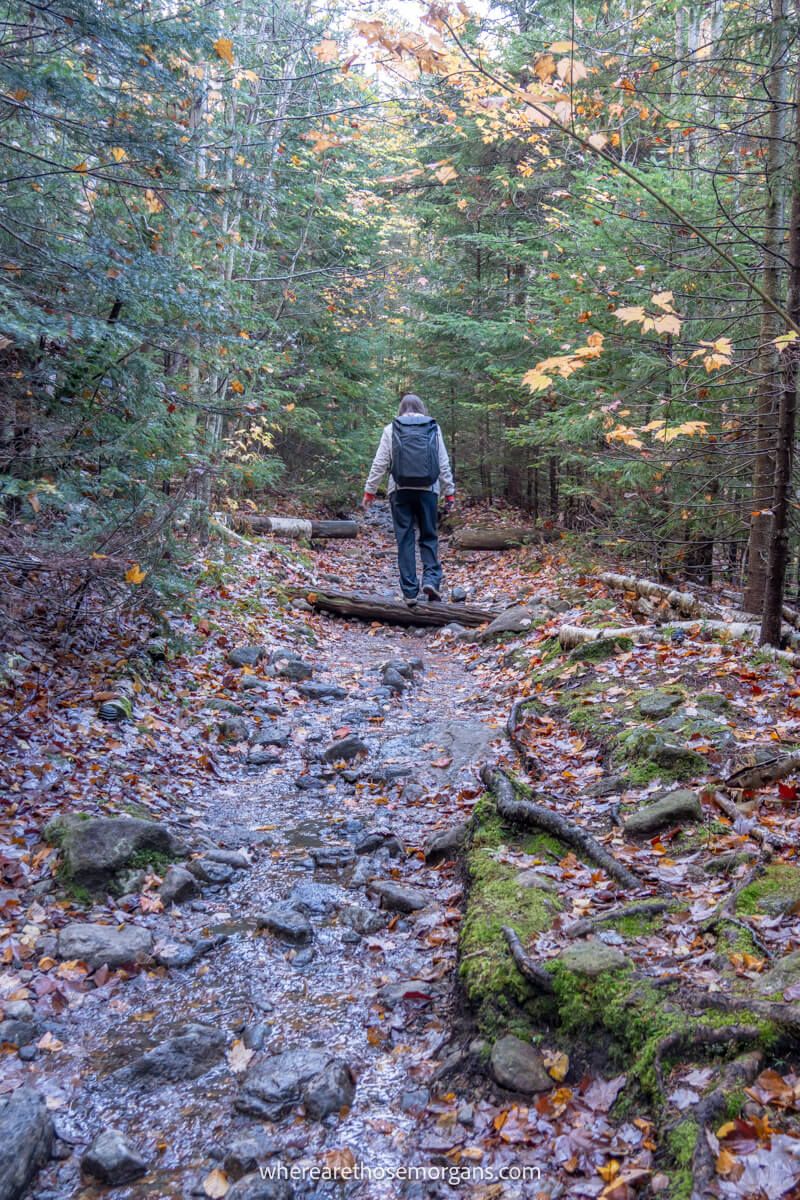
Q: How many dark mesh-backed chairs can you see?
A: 0